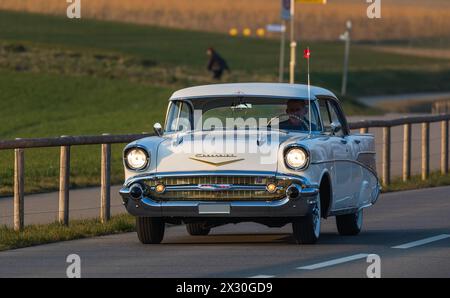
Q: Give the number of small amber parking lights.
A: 2